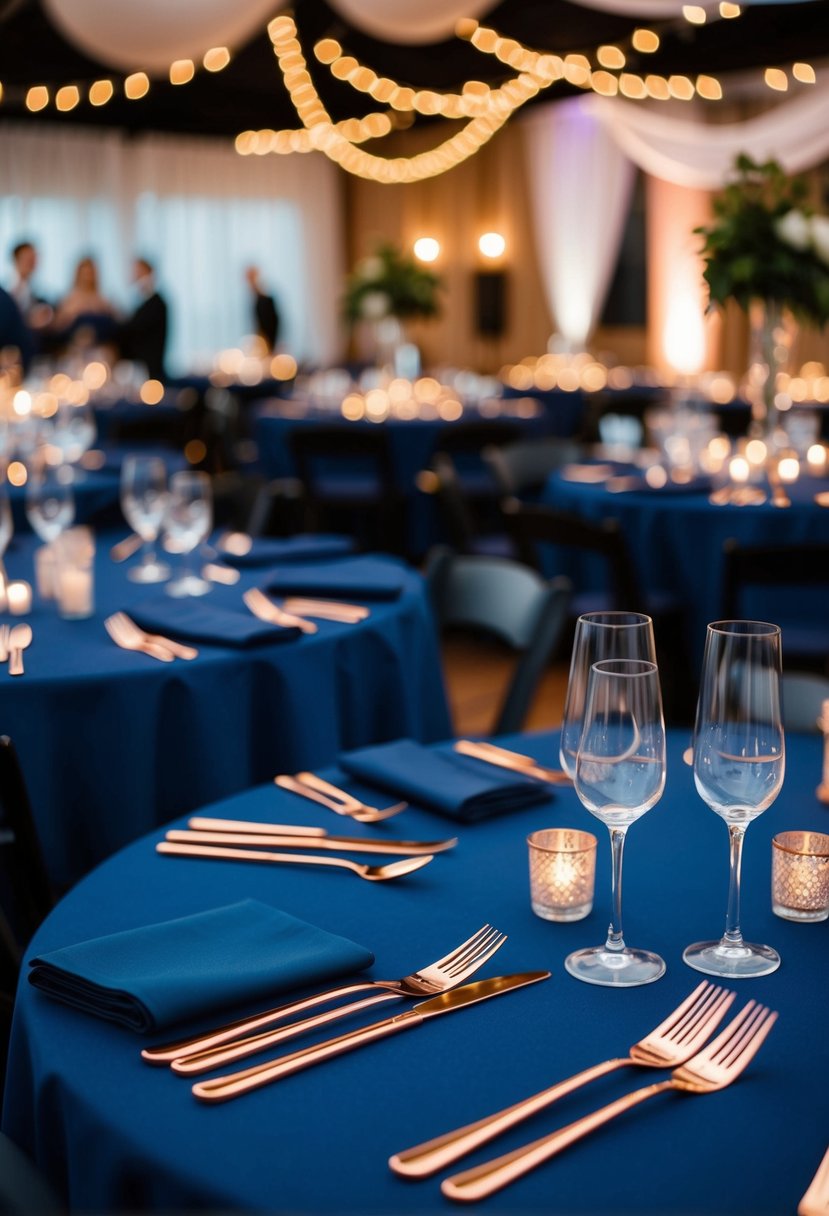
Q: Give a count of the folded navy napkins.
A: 5